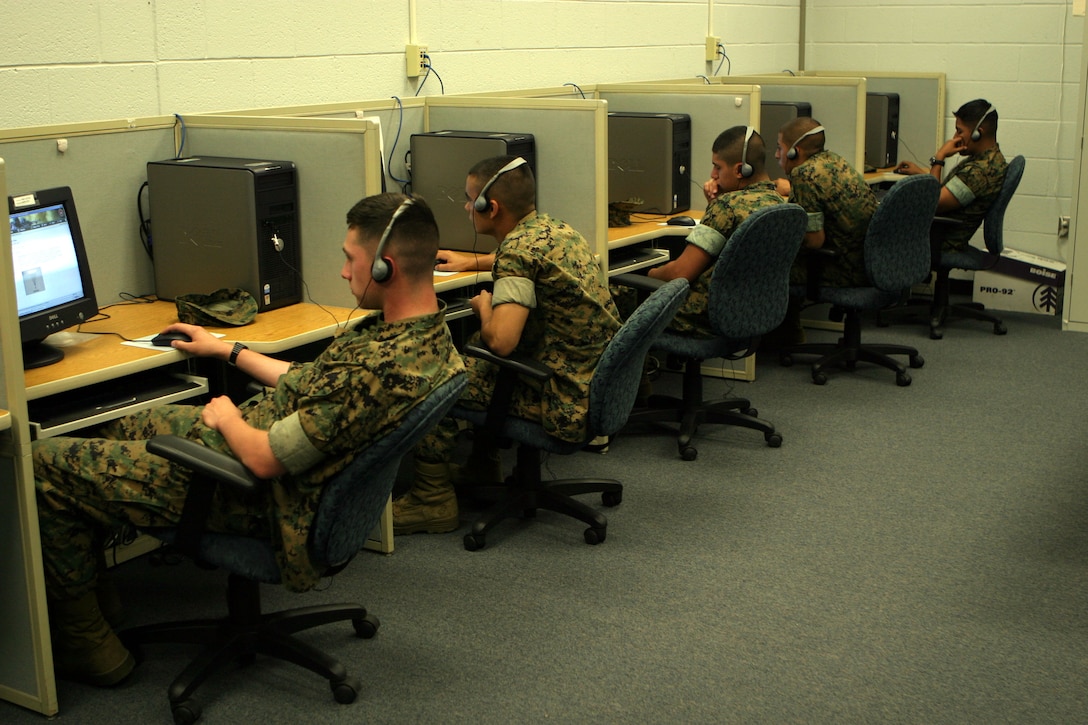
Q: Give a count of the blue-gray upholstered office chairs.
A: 5